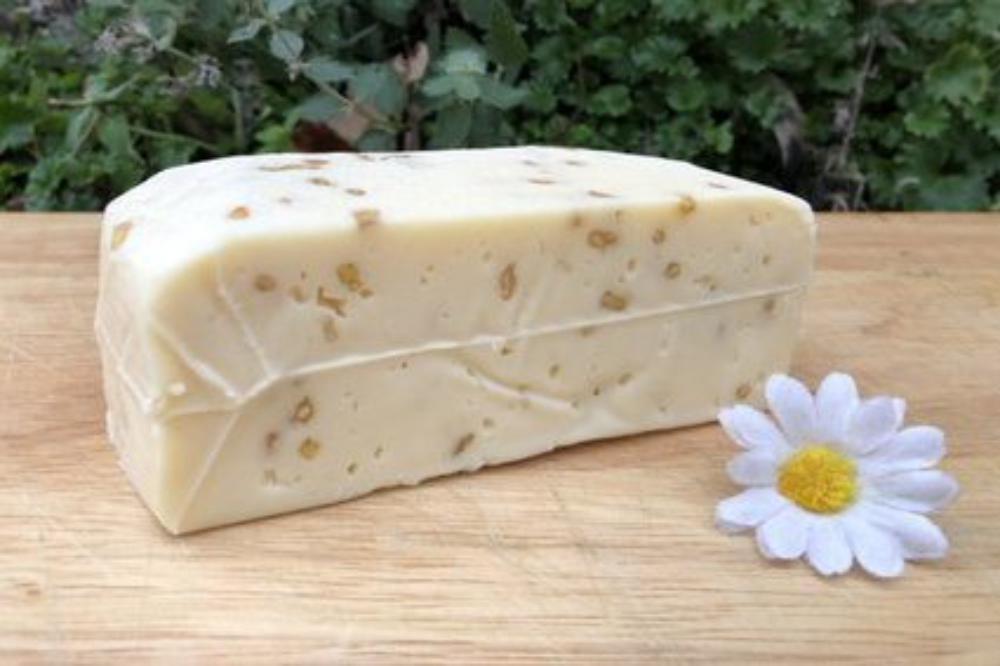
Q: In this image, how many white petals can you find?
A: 12